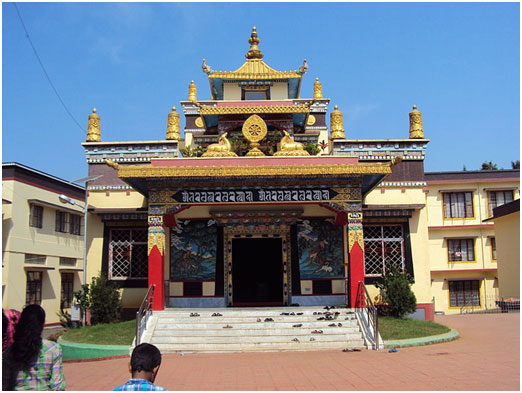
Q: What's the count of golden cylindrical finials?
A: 6